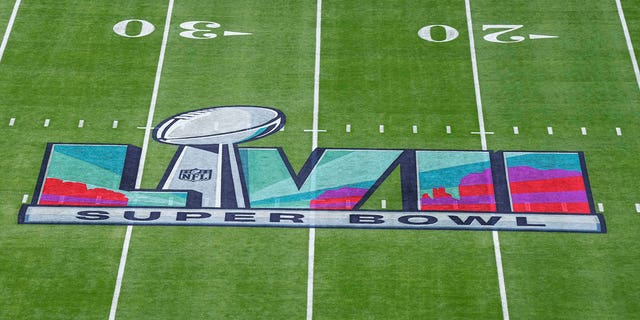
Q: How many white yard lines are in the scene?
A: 5